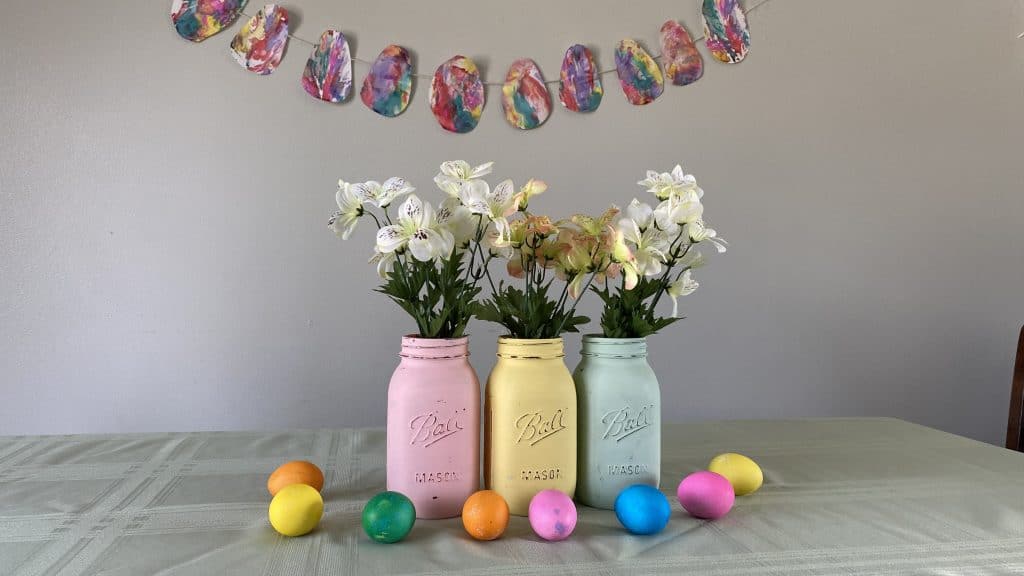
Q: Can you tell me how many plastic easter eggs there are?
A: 8